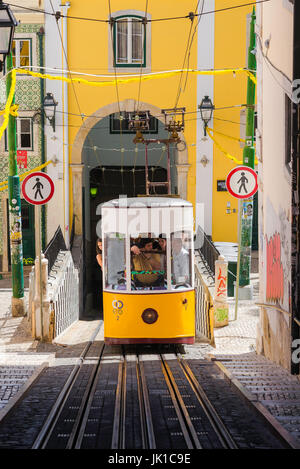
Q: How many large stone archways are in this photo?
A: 1